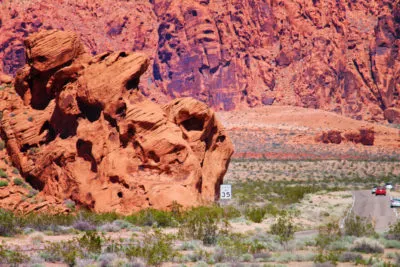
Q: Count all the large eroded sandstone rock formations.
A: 1